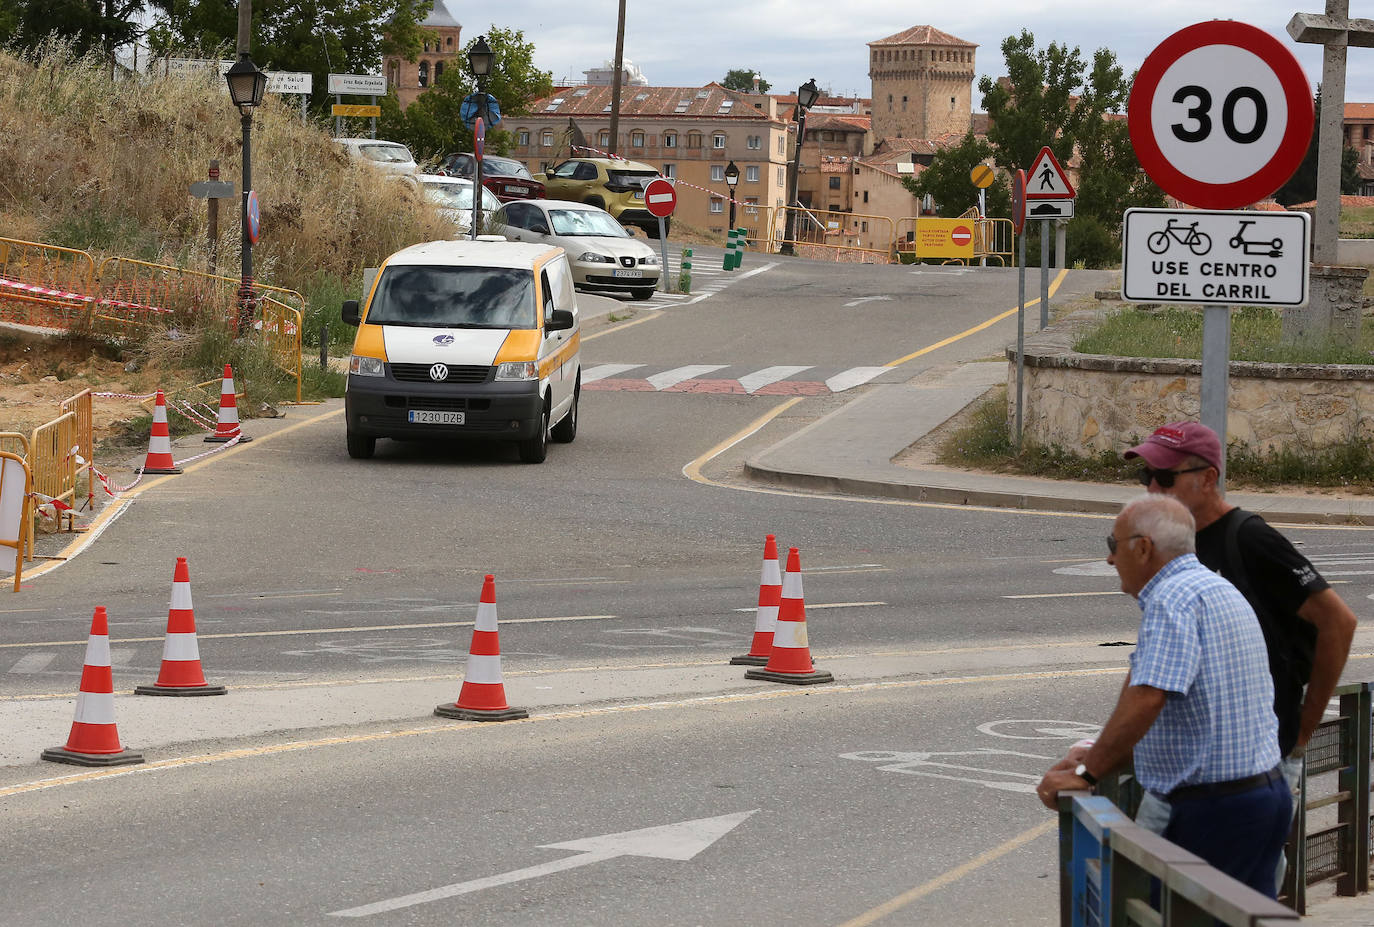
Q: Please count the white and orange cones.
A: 7